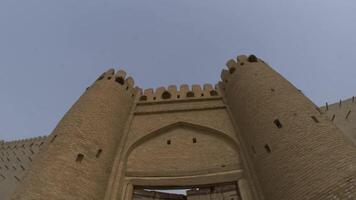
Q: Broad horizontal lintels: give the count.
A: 1